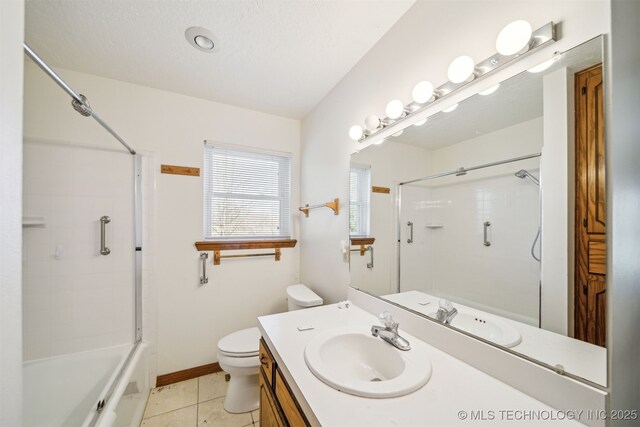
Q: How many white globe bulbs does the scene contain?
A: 6